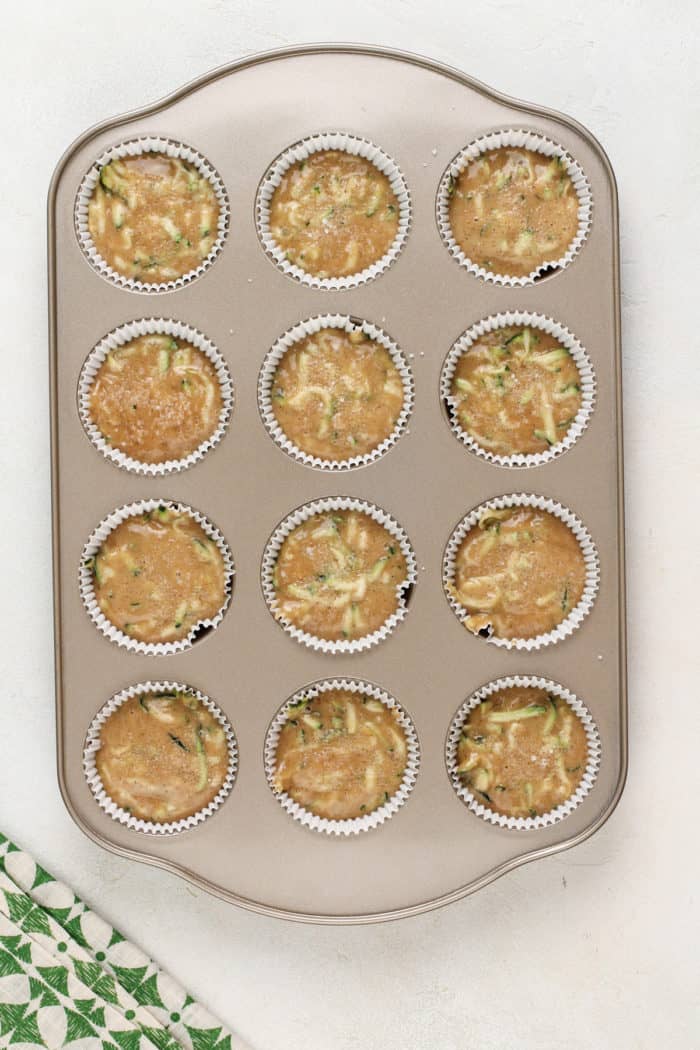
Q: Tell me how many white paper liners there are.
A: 12